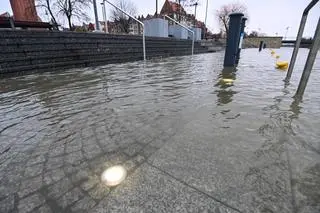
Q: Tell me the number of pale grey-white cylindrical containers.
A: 3